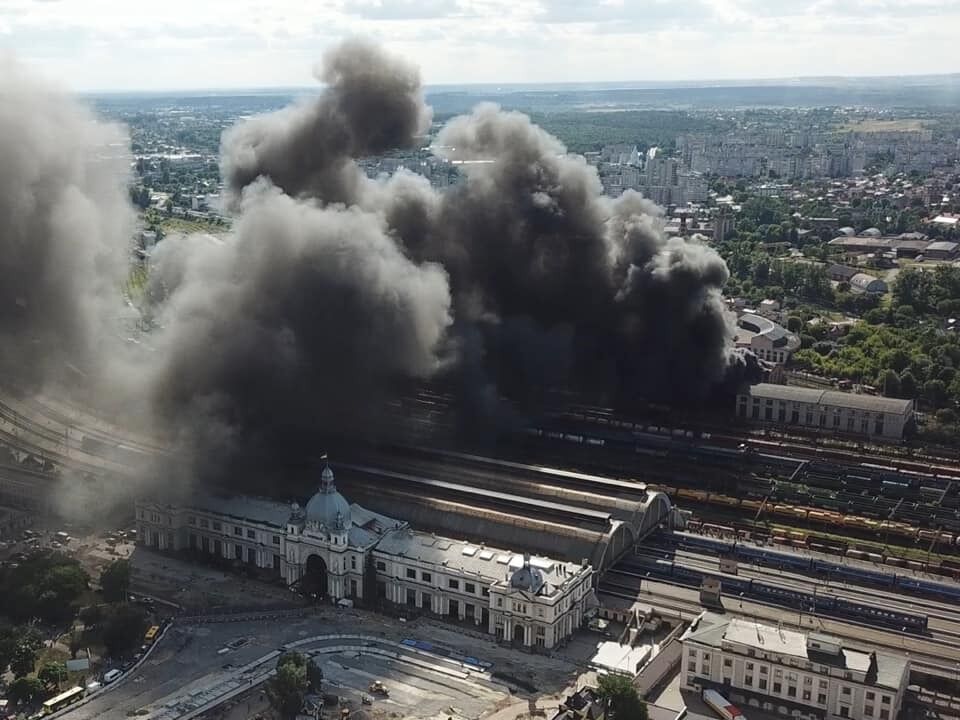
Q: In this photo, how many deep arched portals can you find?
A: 1